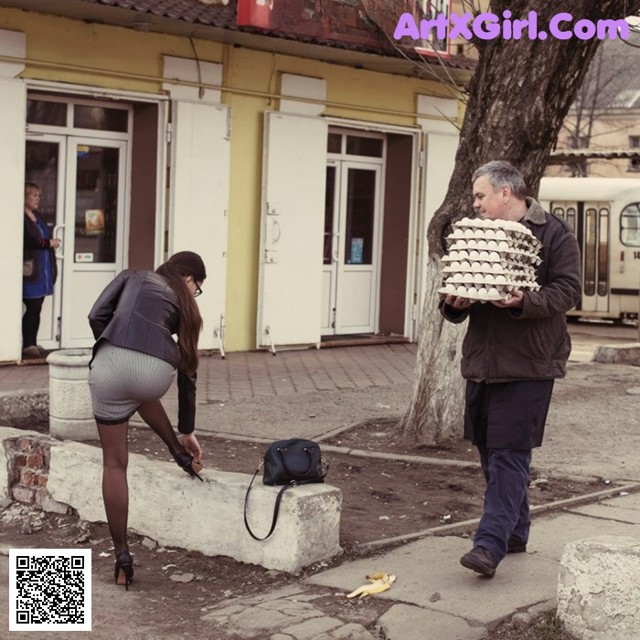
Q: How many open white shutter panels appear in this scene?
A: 4